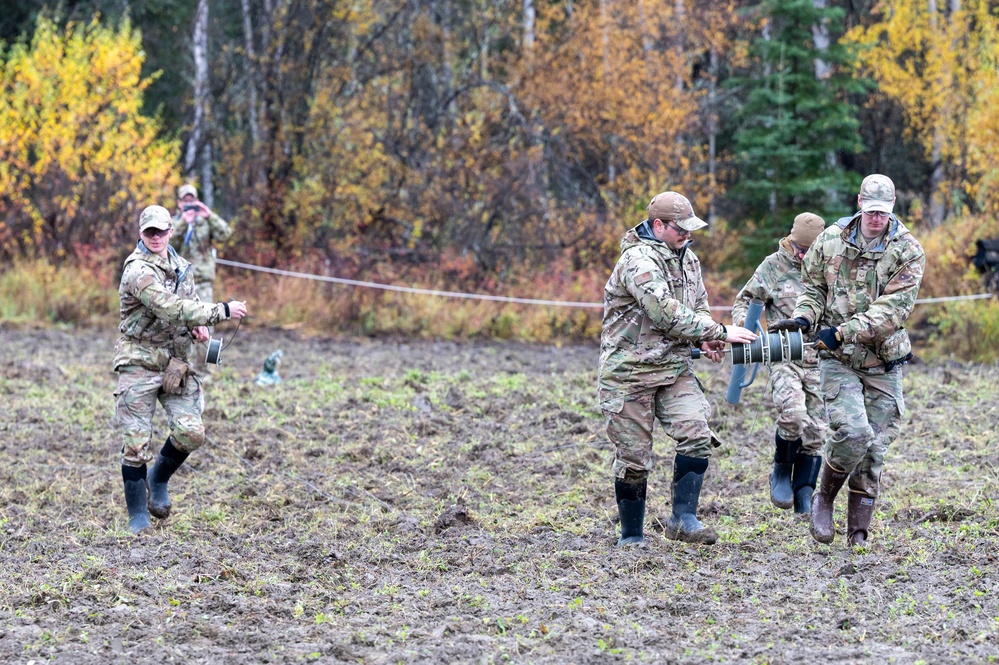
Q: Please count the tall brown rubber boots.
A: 2